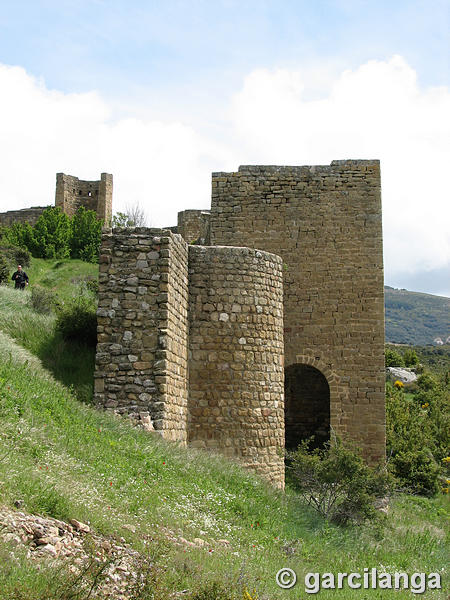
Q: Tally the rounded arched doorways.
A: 1